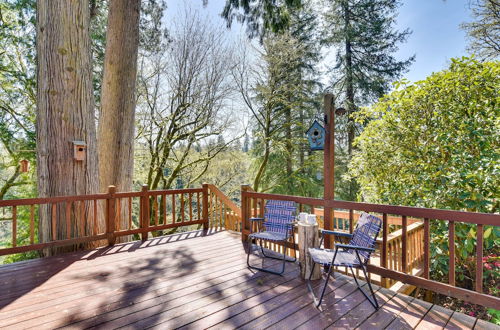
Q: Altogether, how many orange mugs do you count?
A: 0